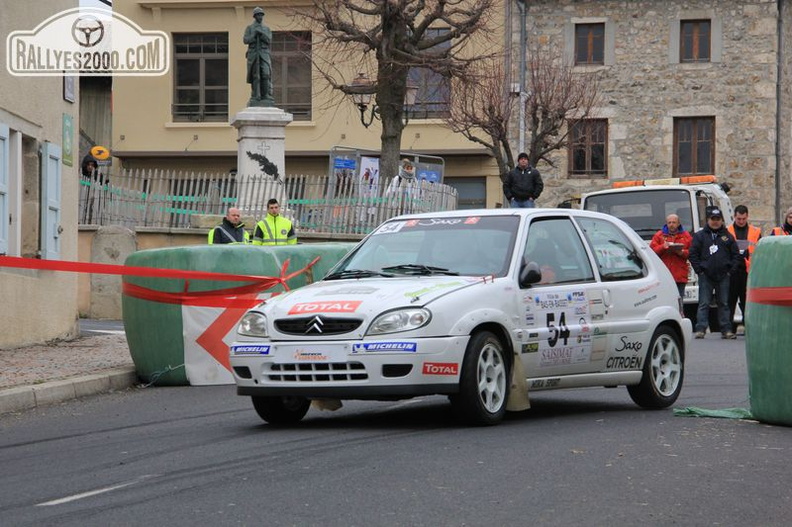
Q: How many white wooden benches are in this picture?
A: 0